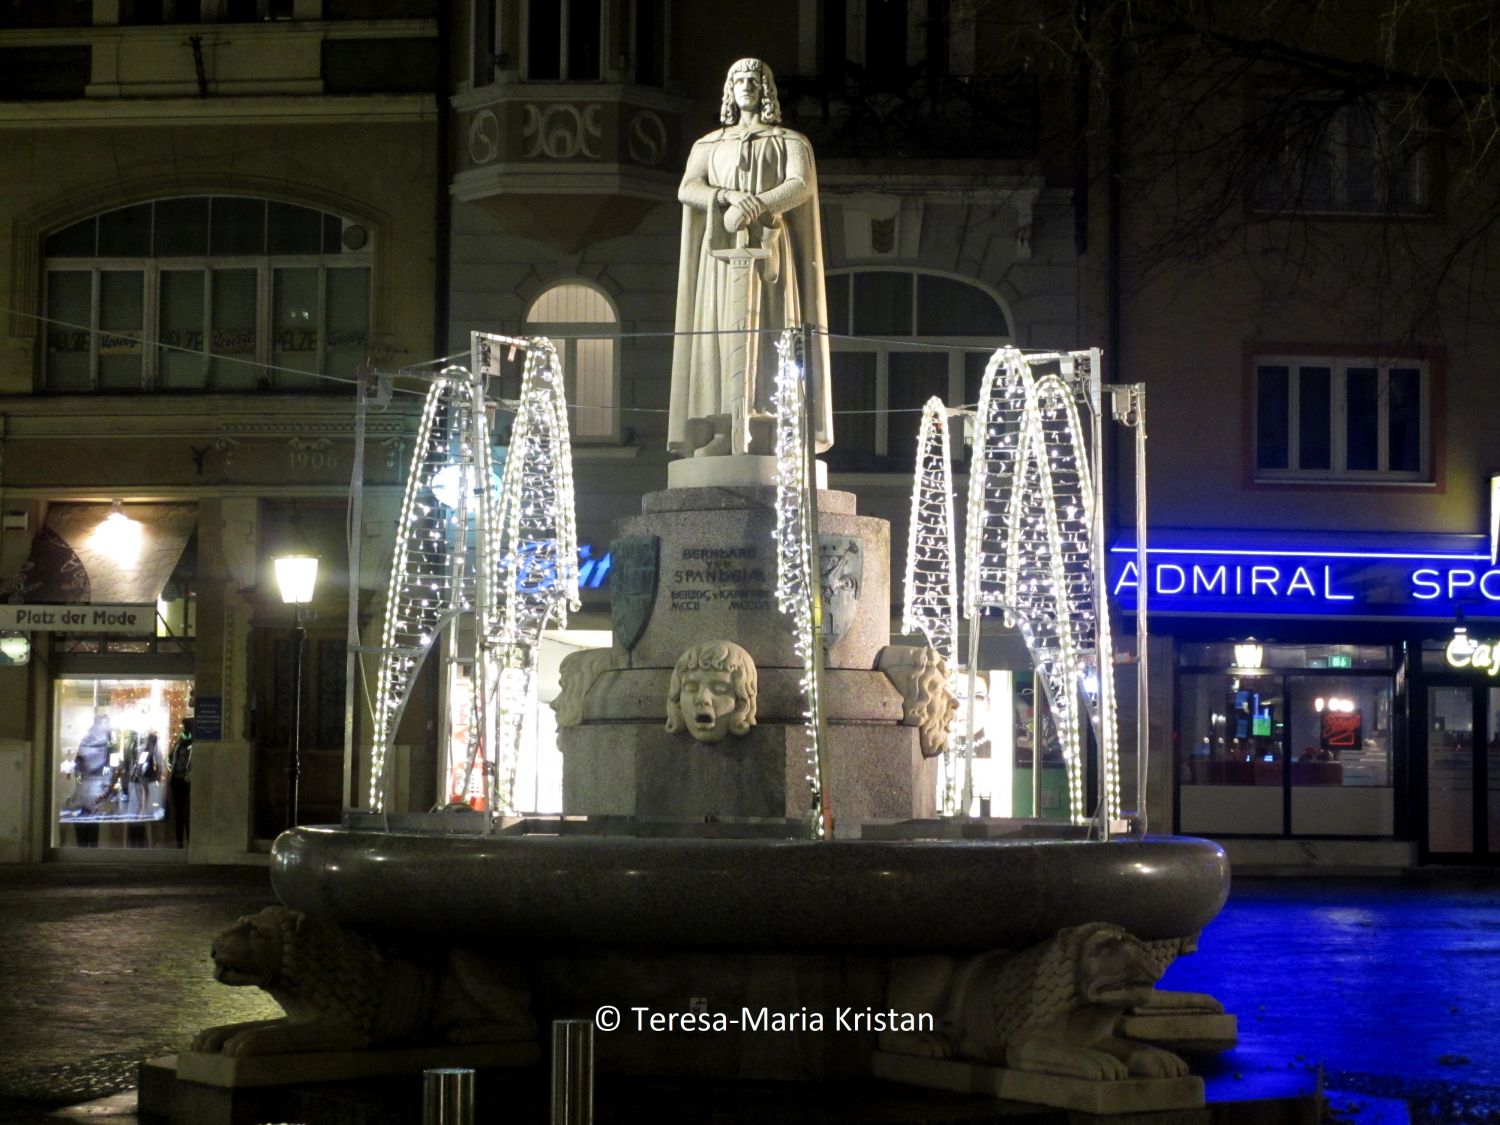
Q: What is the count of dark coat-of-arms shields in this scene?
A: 2